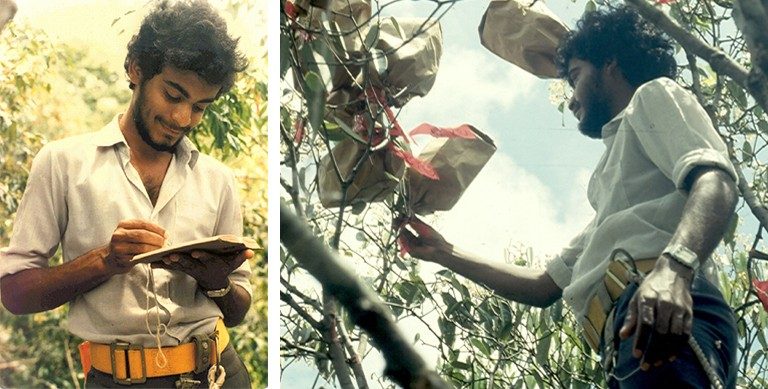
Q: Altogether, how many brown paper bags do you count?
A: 5